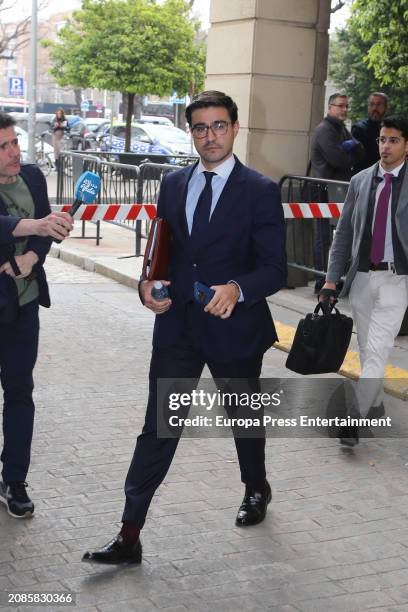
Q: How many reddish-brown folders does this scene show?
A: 1